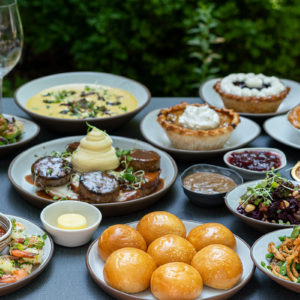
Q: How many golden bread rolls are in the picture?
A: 7